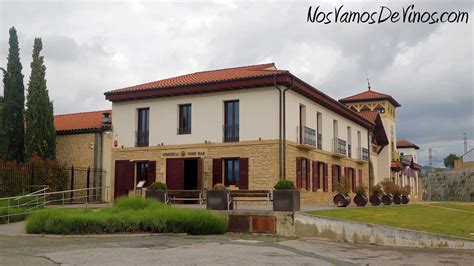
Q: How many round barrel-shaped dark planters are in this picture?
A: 6